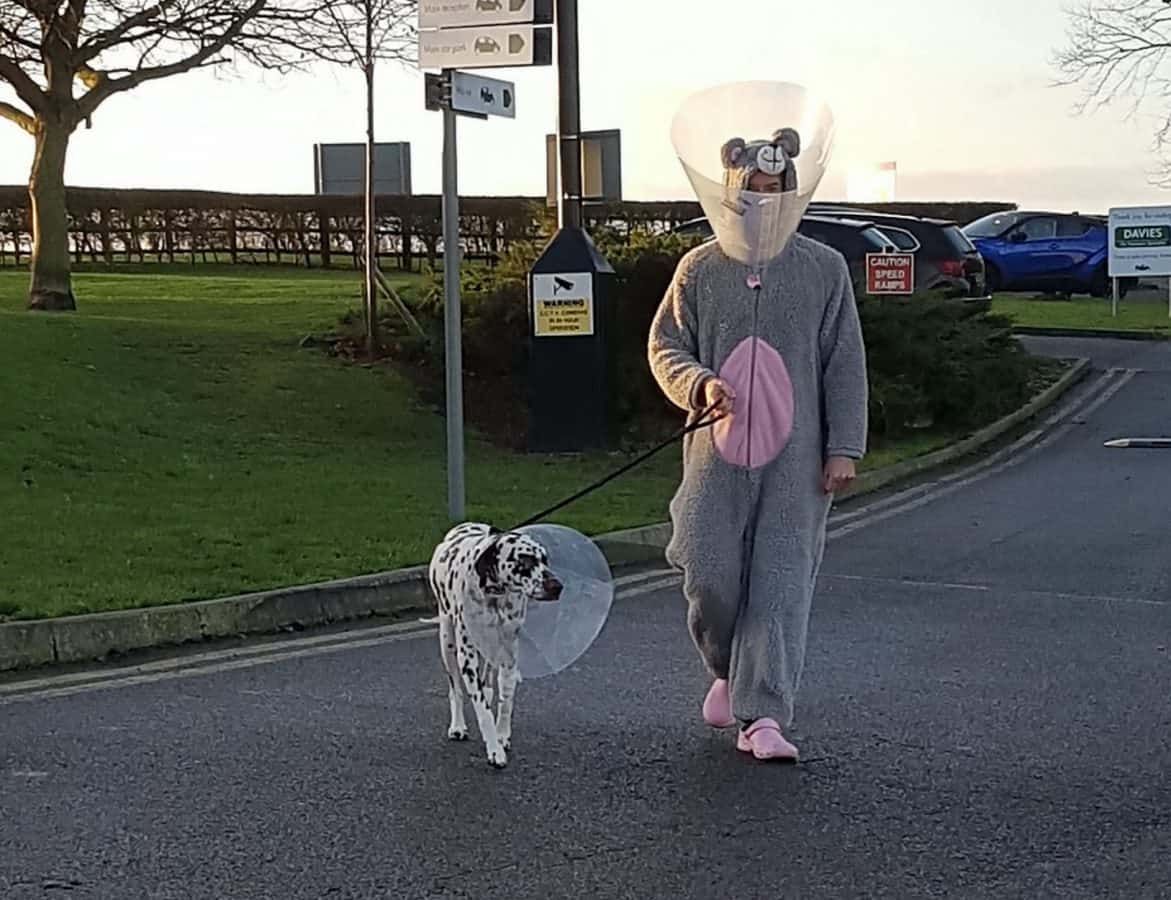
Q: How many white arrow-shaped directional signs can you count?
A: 3